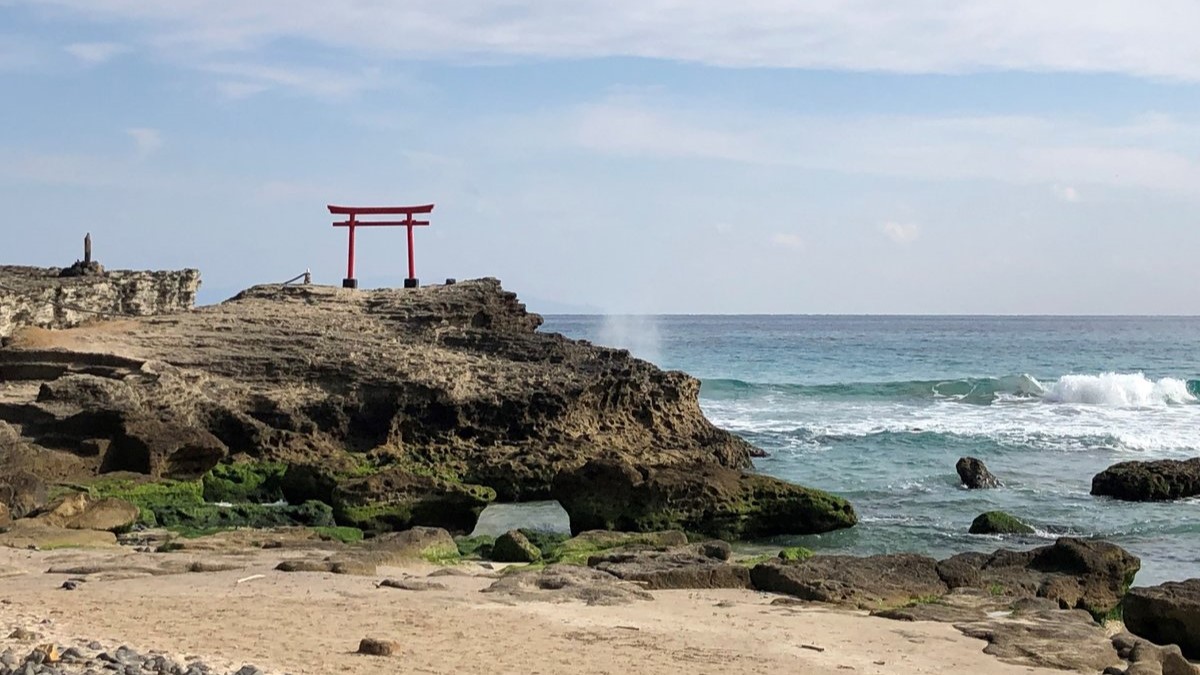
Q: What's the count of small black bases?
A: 2